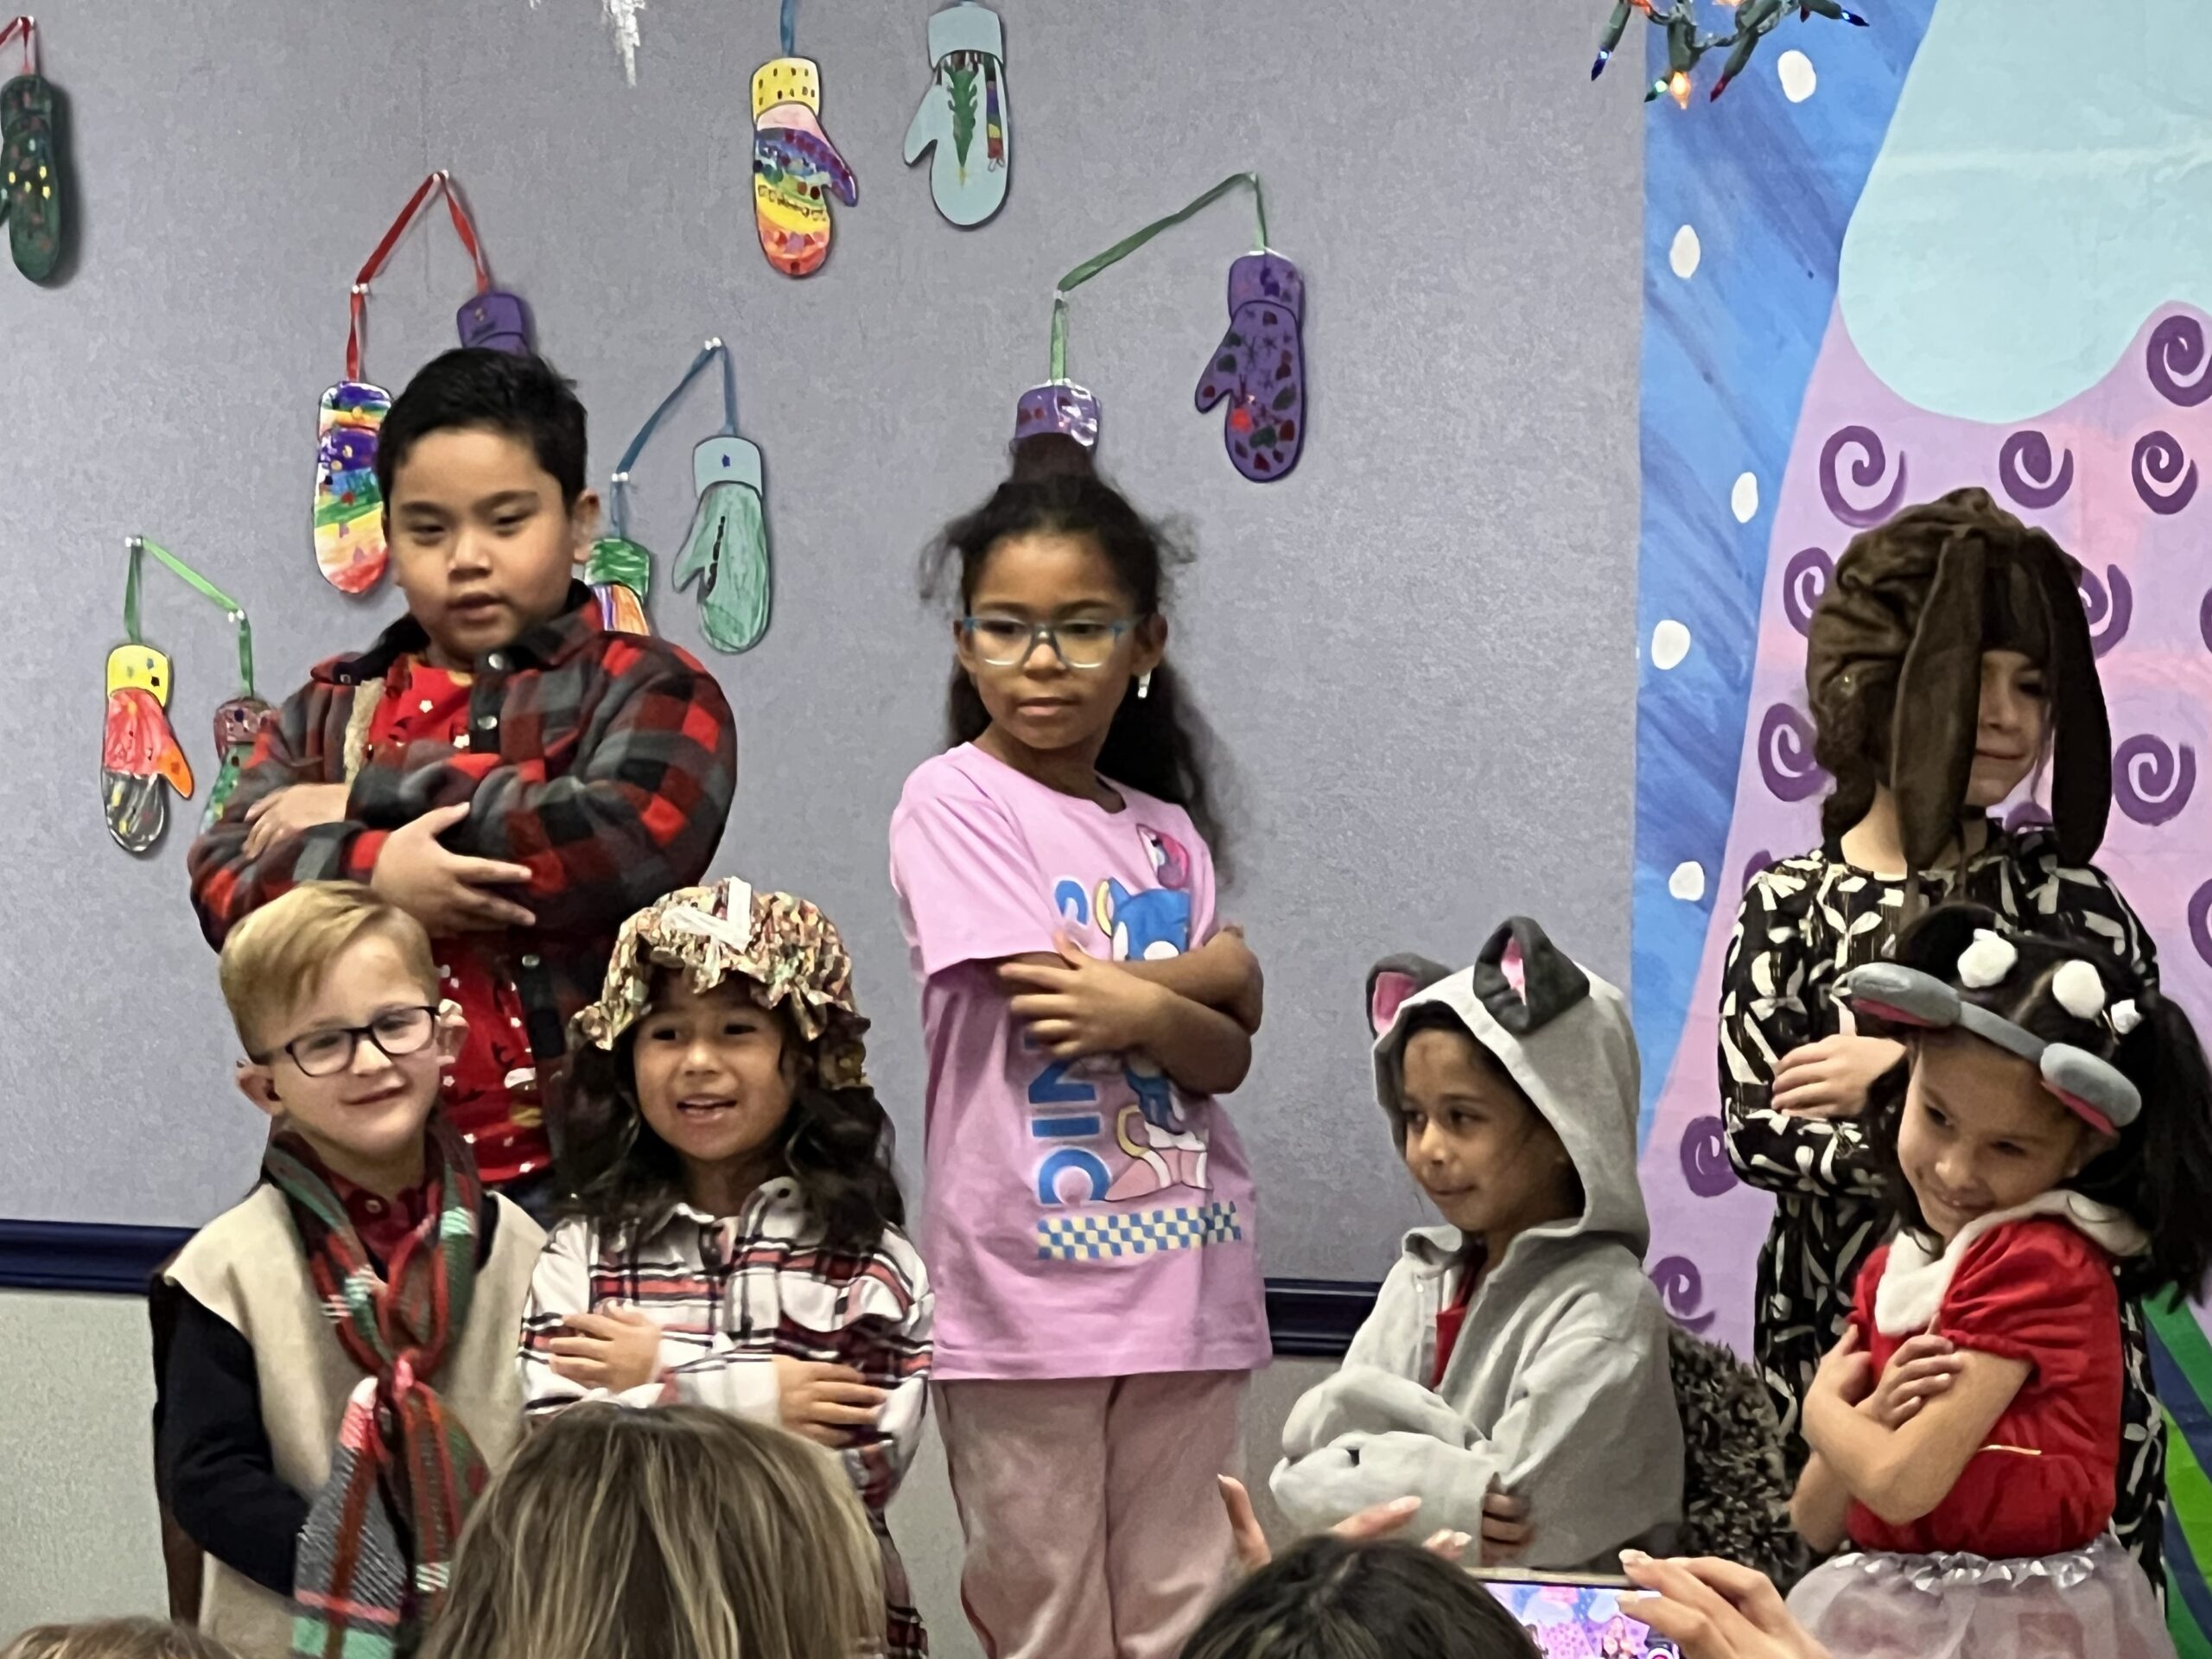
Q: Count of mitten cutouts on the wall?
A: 11